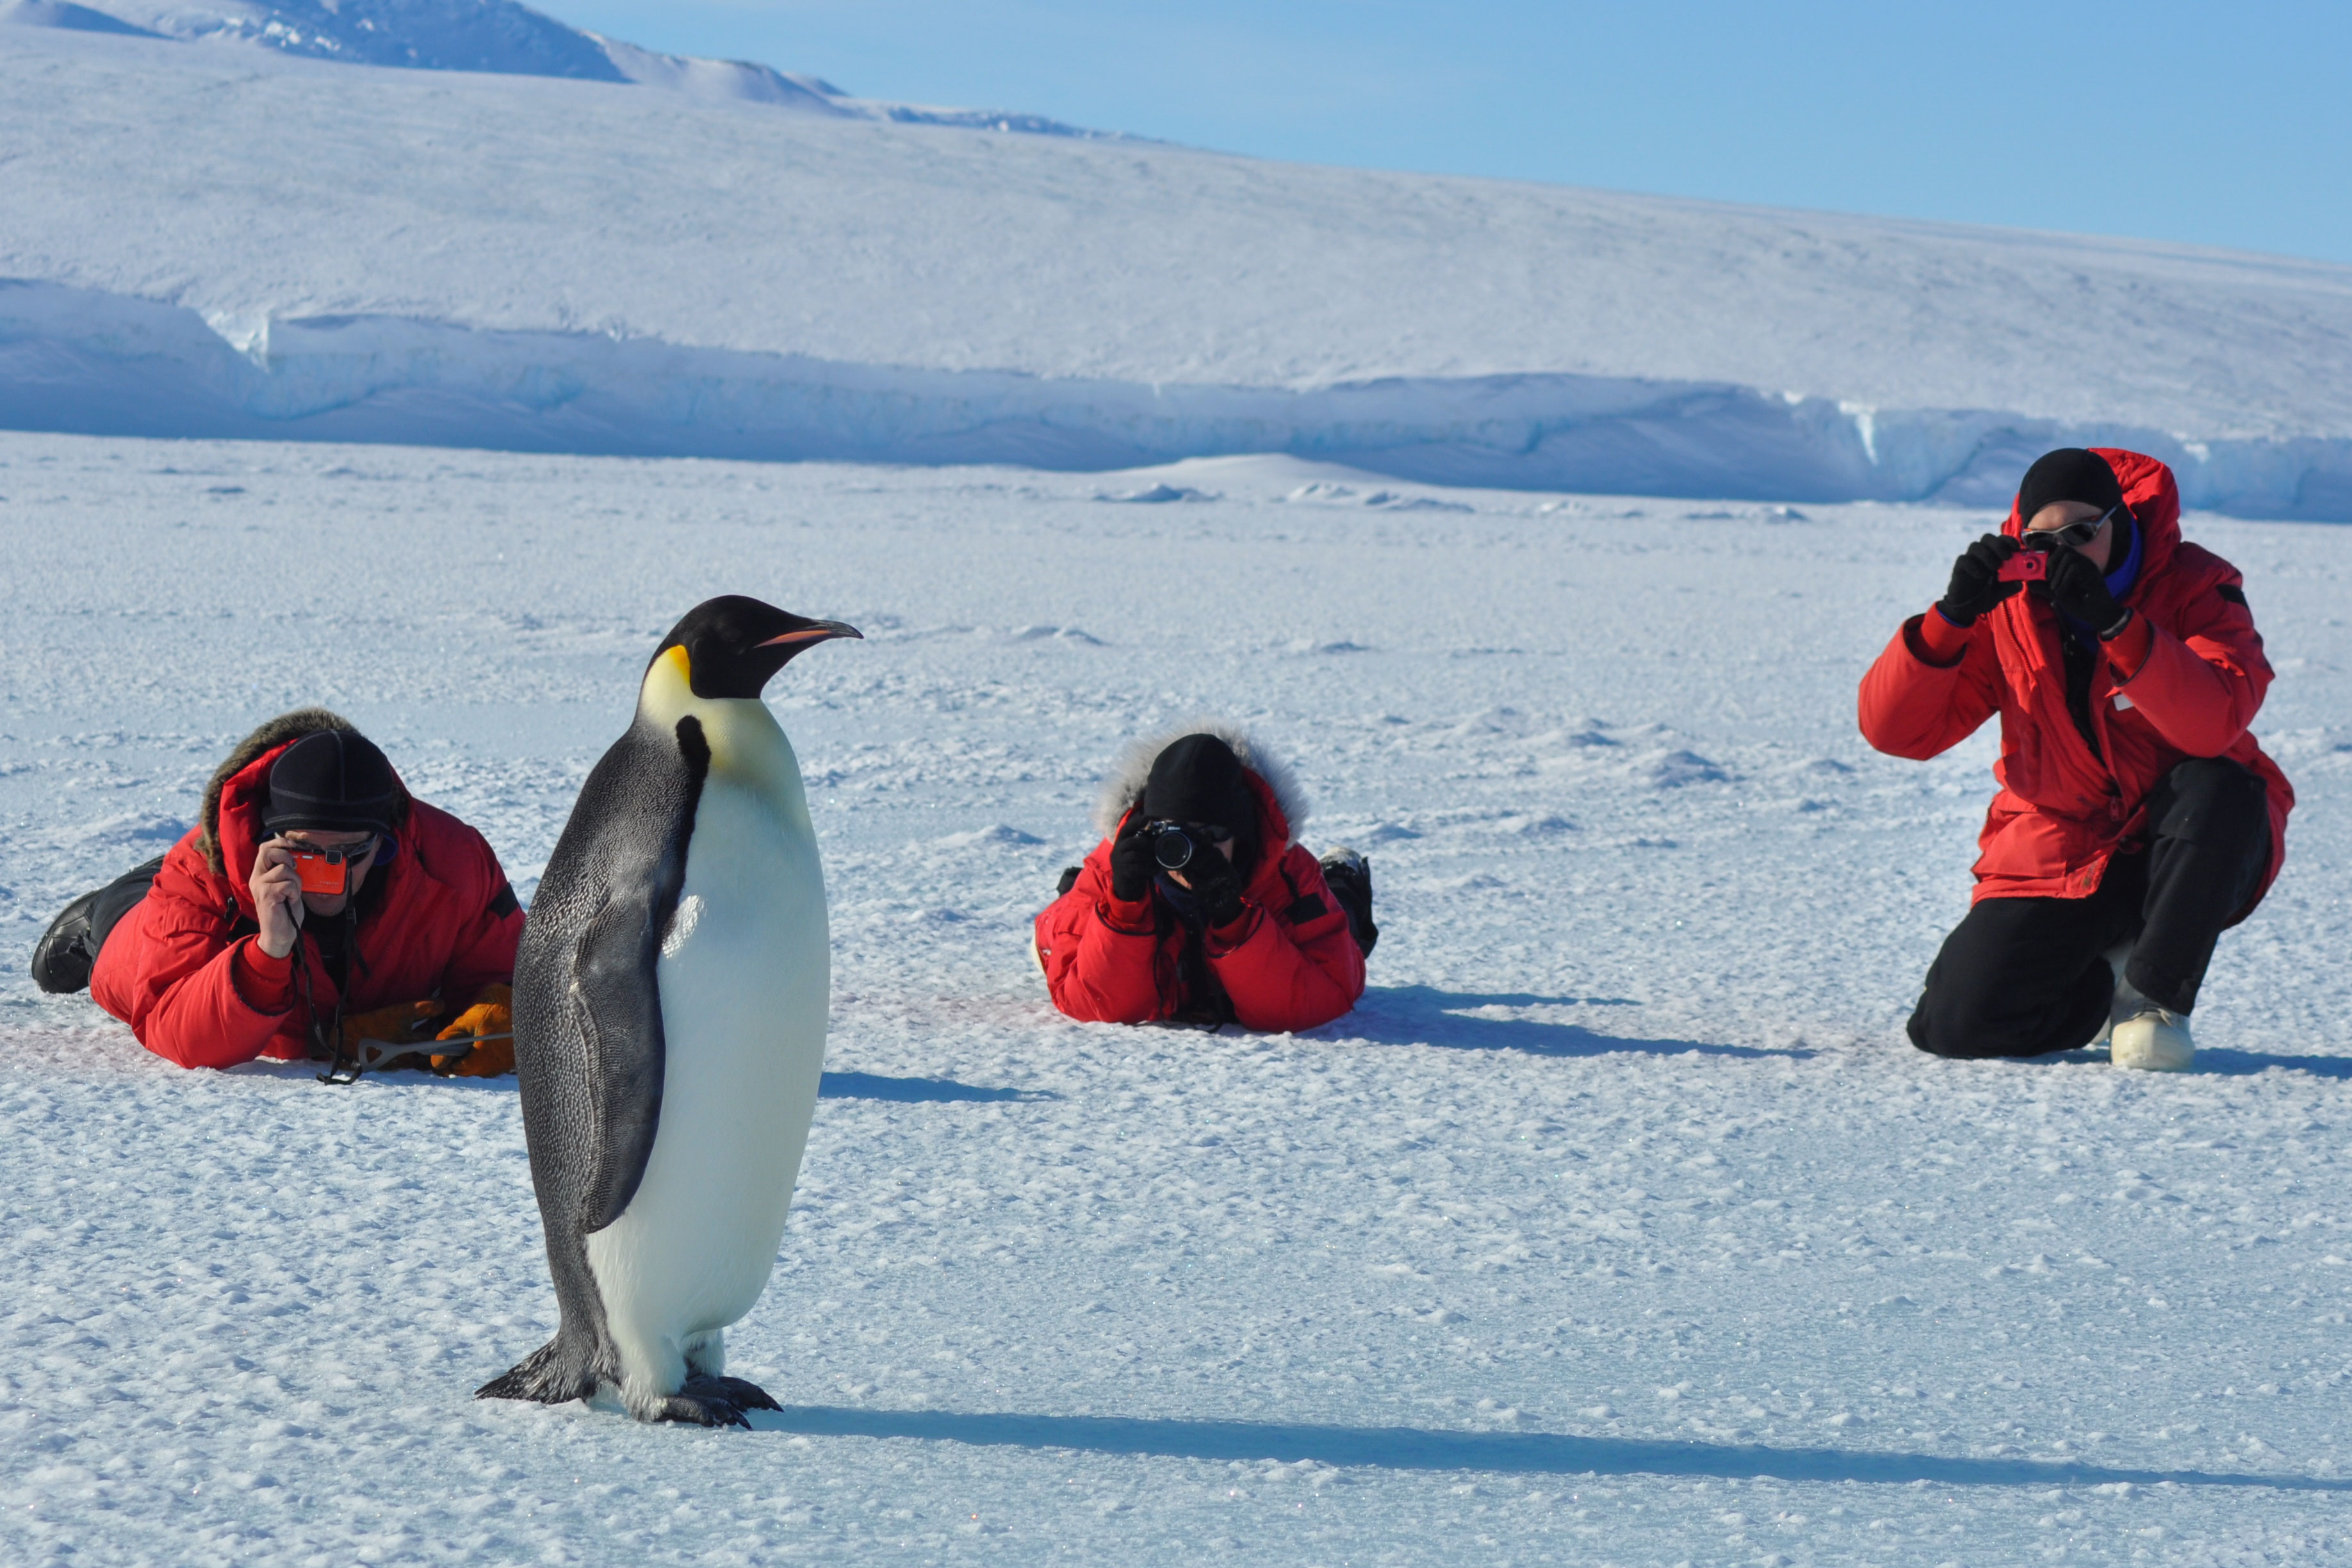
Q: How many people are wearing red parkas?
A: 3